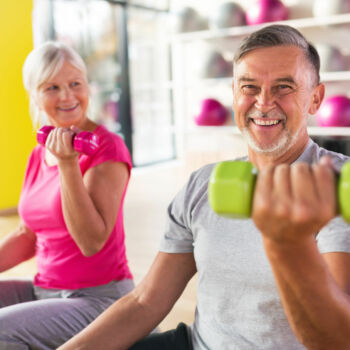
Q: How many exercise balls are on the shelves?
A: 8